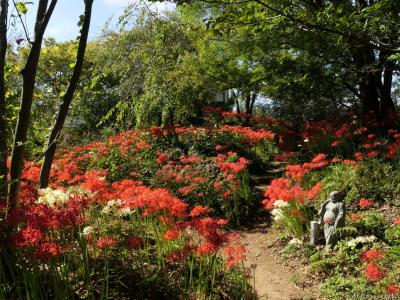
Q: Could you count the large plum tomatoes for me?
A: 0